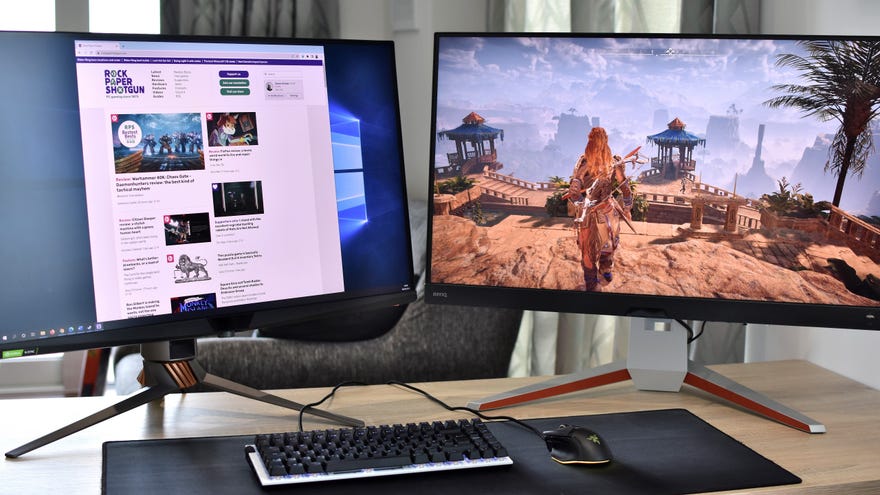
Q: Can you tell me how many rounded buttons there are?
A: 3